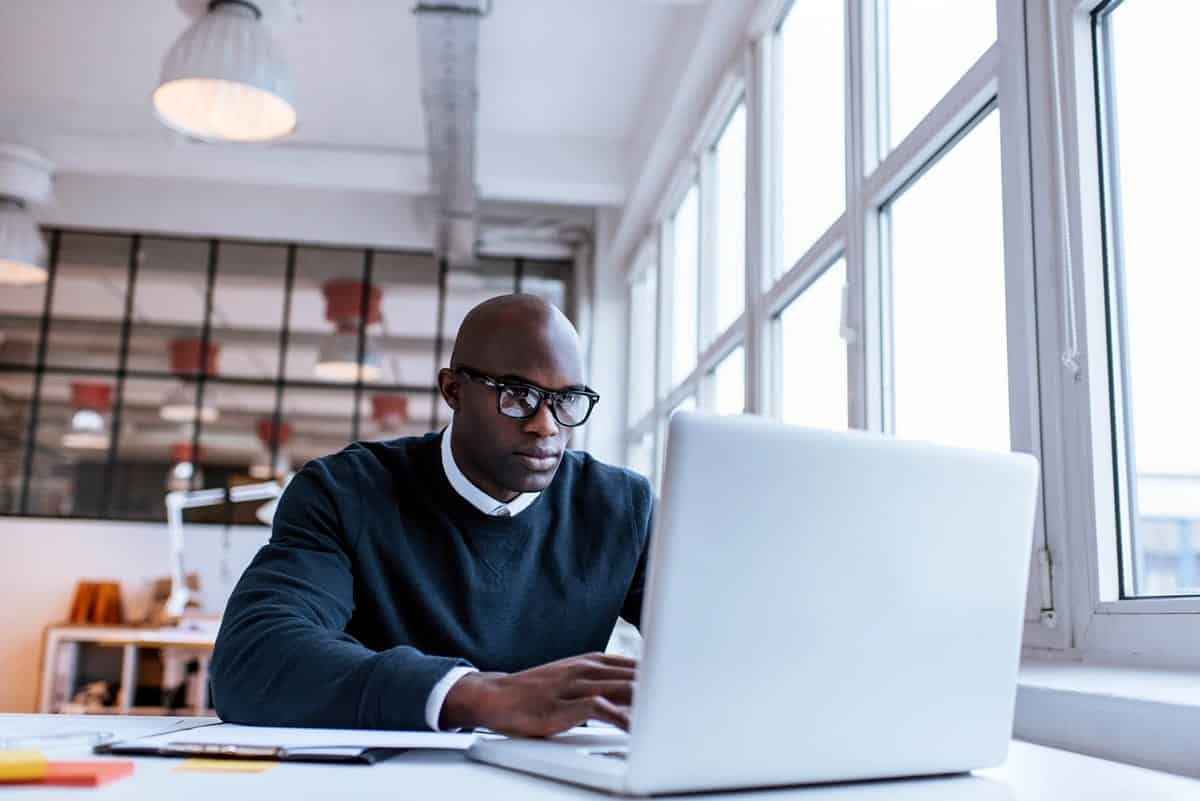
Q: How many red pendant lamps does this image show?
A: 6